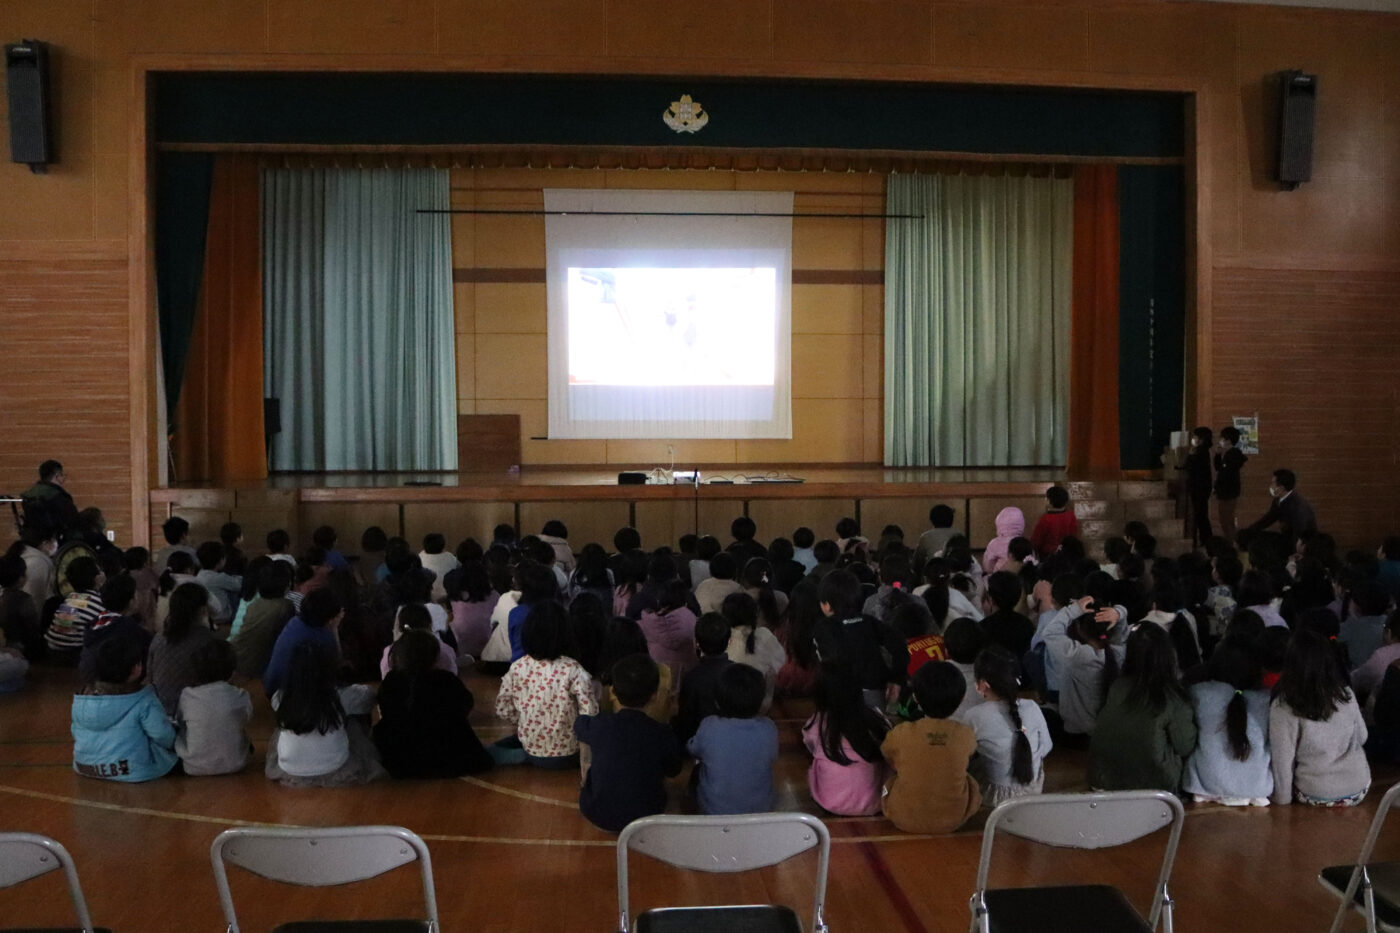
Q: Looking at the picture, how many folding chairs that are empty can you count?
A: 5